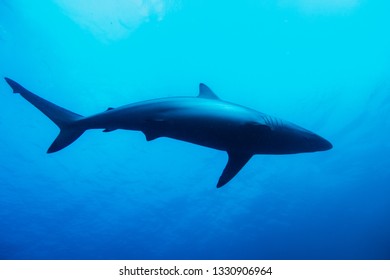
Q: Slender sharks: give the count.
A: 1